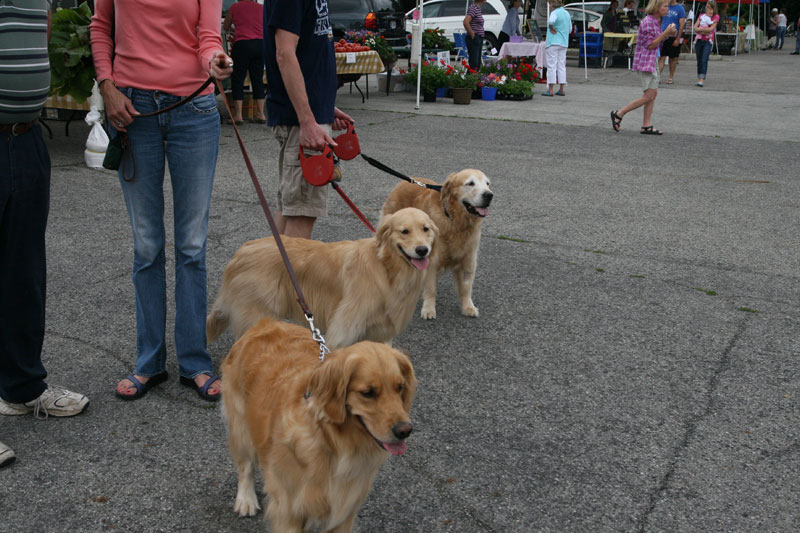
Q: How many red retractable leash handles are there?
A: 2